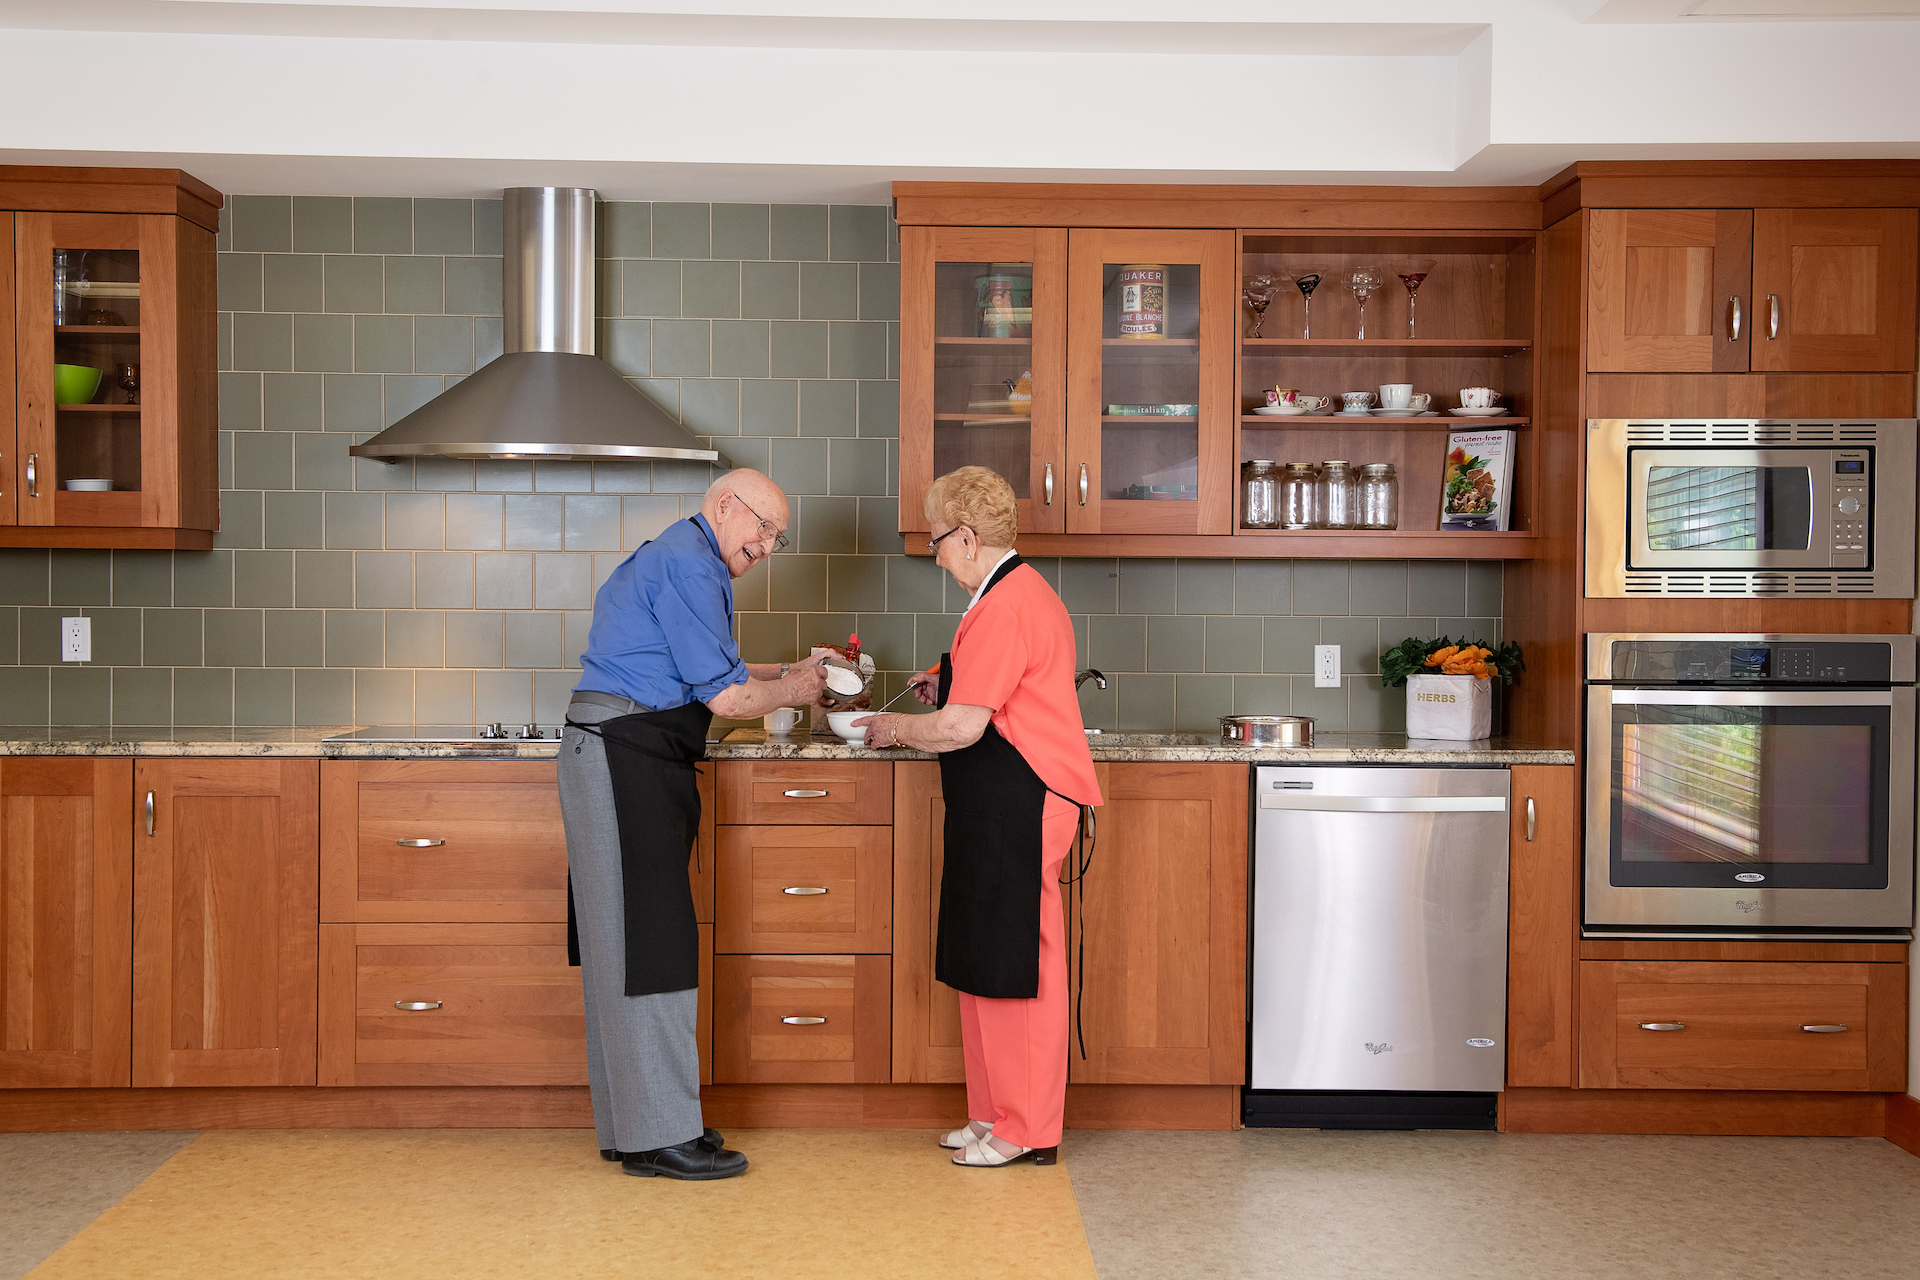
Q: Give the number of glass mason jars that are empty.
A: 4